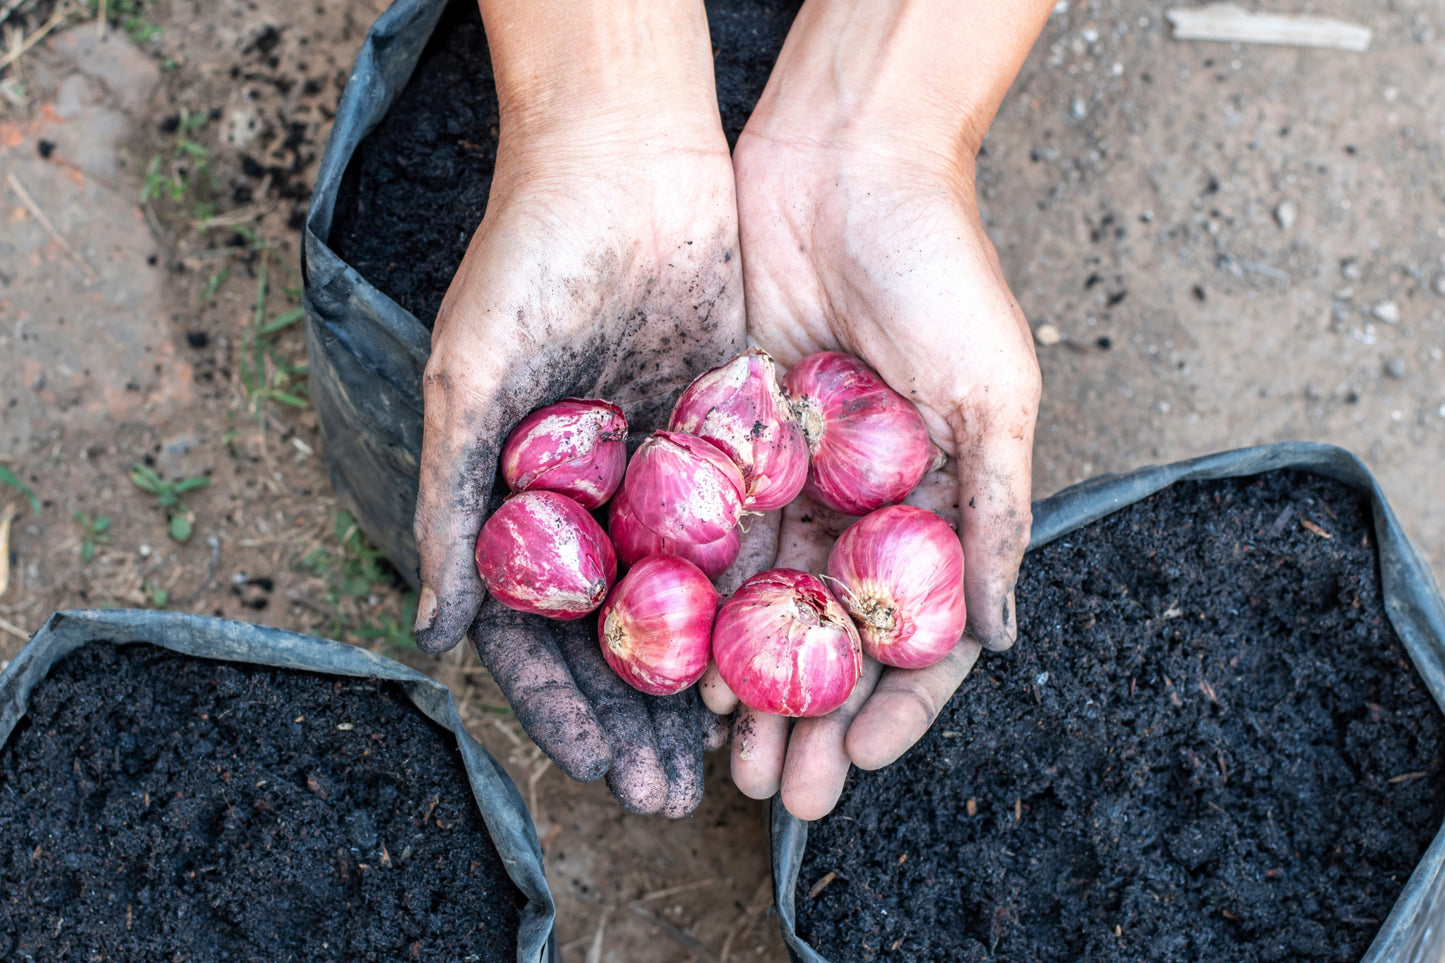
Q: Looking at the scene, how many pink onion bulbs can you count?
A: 9